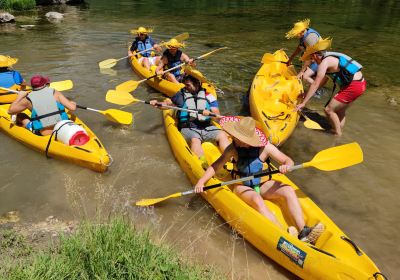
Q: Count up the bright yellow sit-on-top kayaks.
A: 5